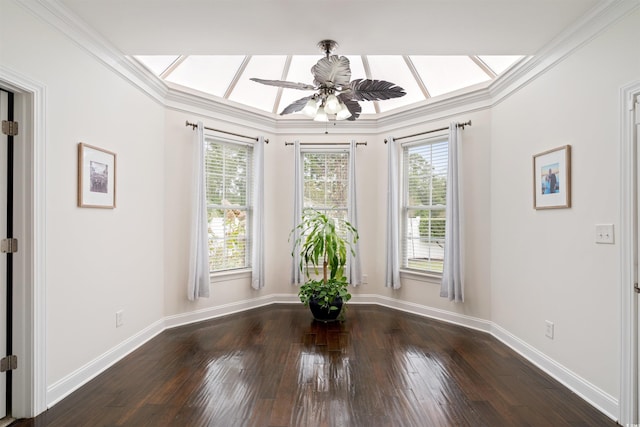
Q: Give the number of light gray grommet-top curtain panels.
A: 6